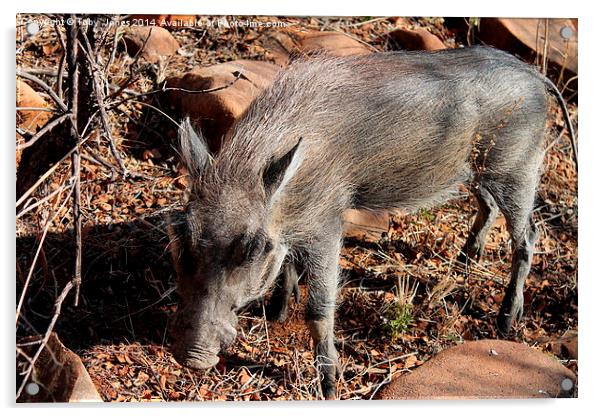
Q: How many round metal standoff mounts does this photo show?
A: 4